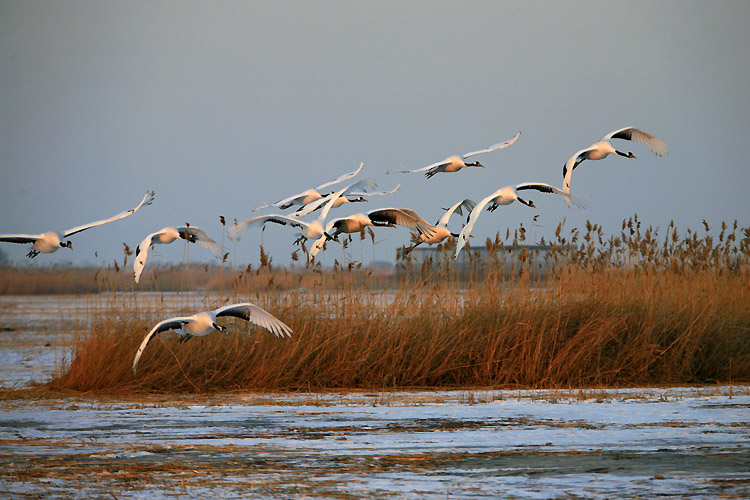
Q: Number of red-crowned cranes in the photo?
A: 11